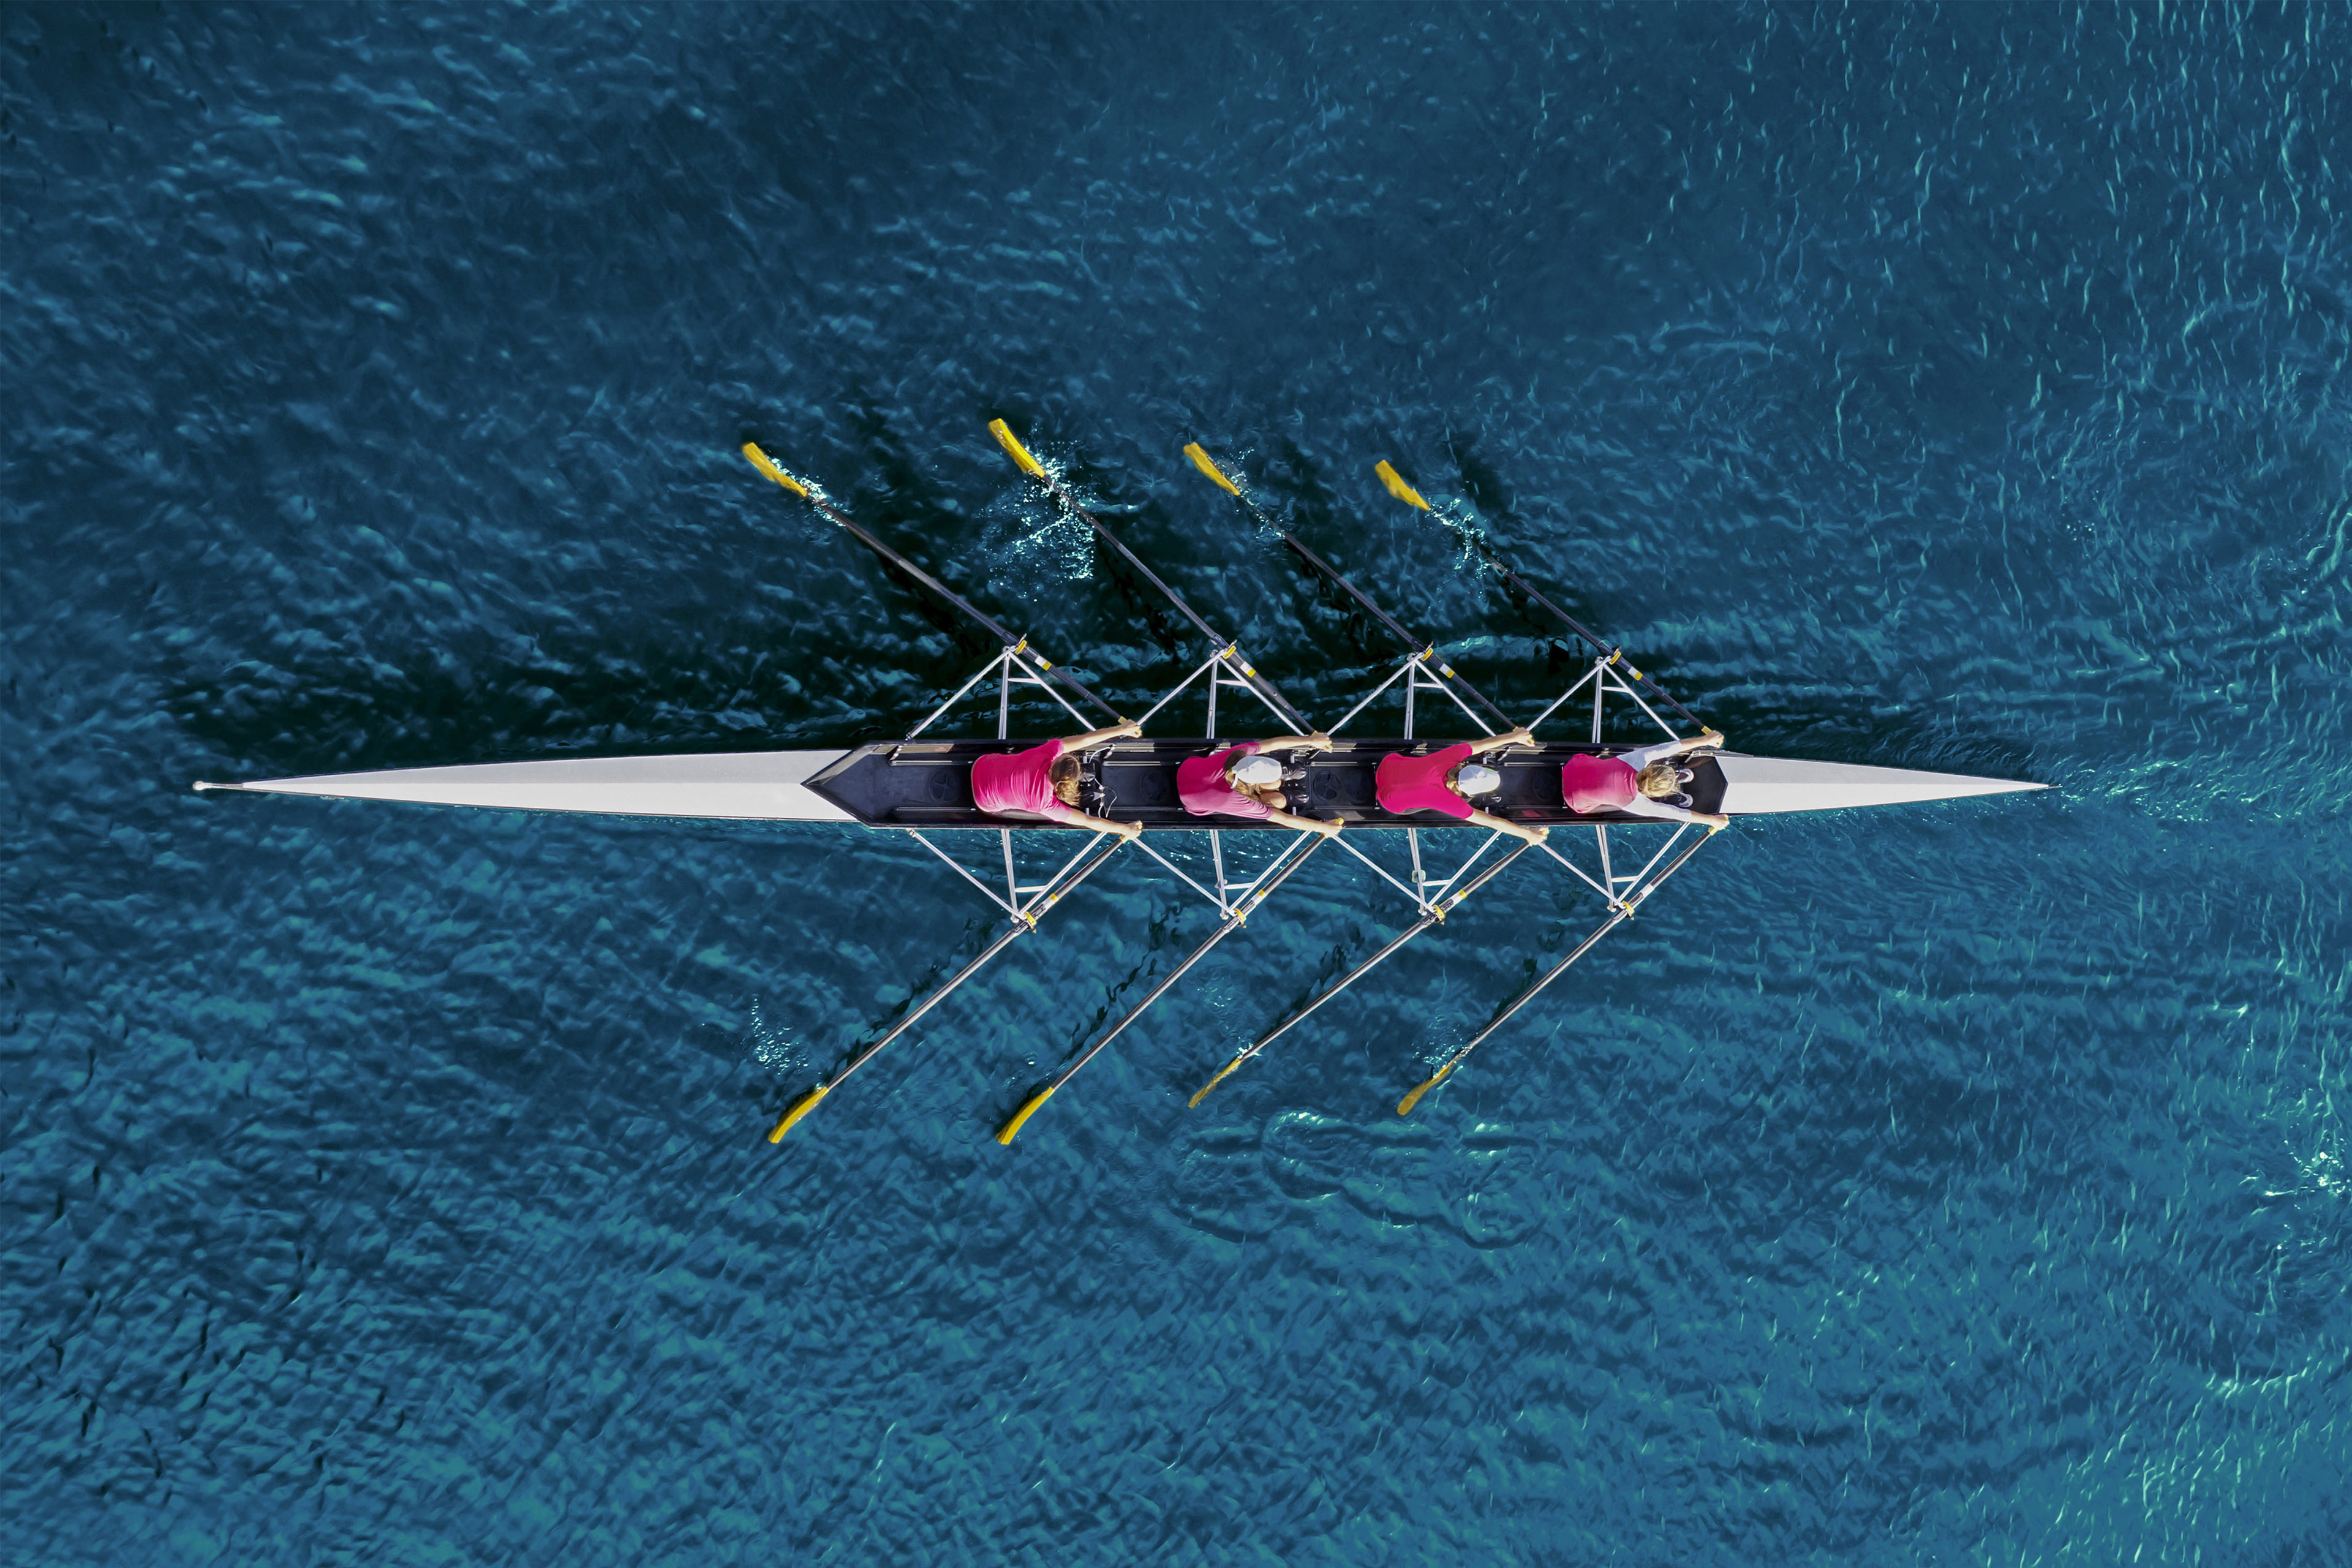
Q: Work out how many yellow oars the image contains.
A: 8